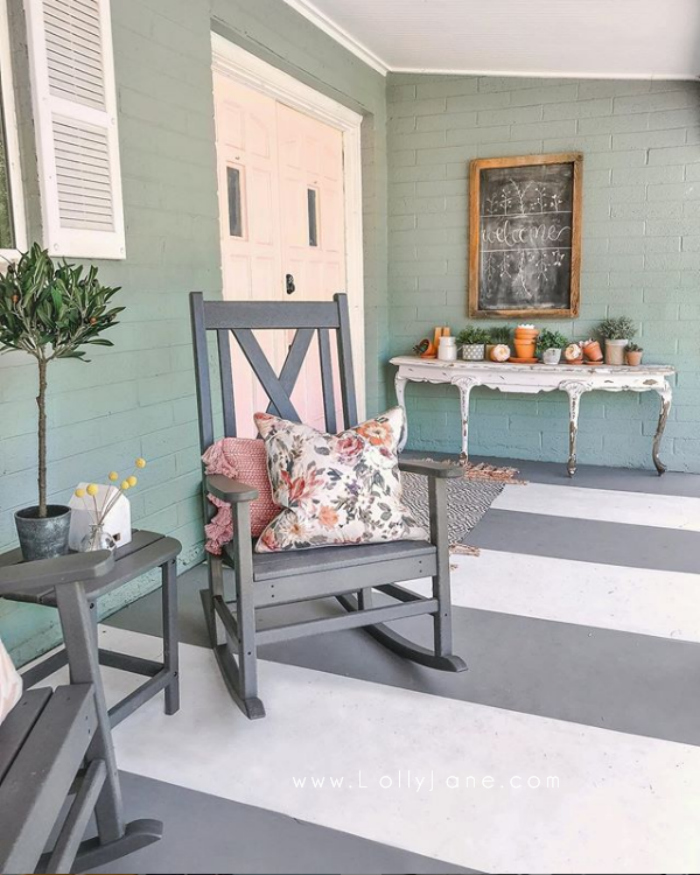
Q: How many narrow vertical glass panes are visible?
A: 2